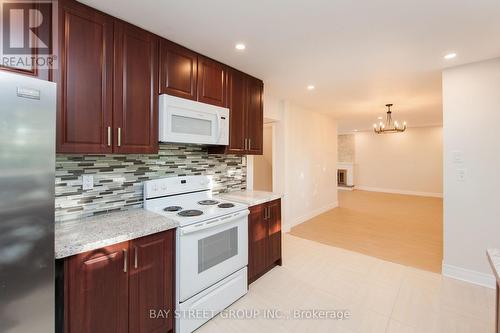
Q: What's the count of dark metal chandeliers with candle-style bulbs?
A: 1